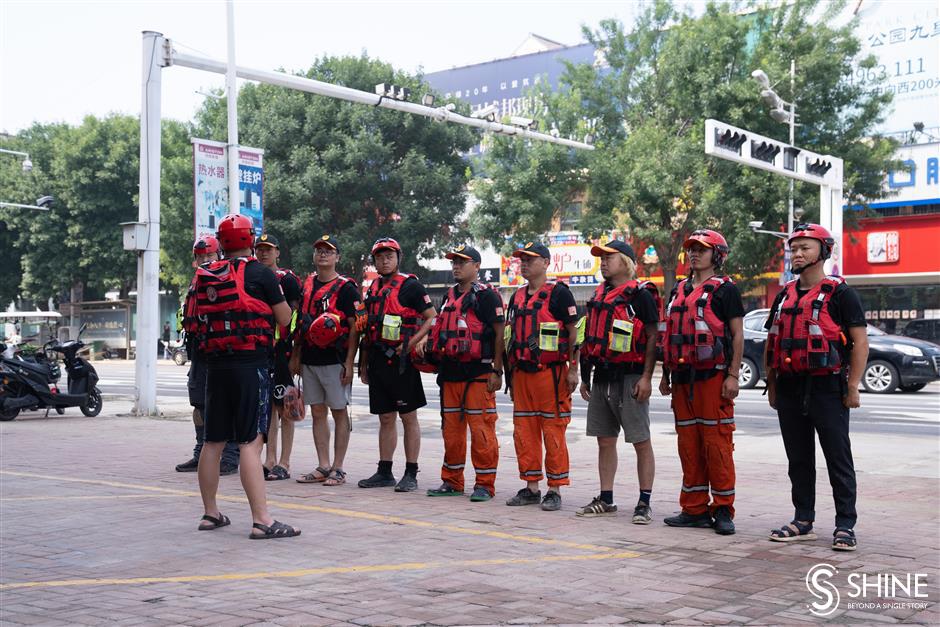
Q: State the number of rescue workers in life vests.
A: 10